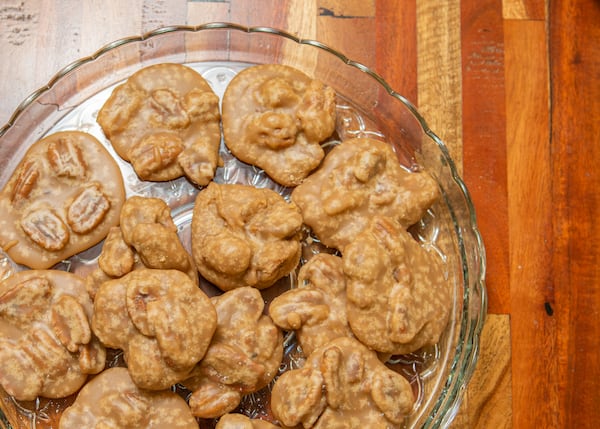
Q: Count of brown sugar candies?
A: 14